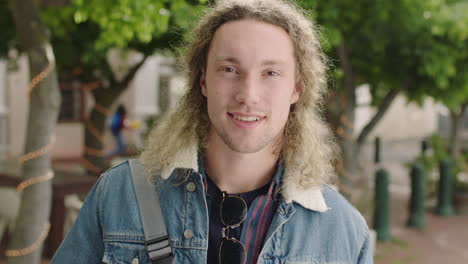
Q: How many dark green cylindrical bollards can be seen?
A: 3